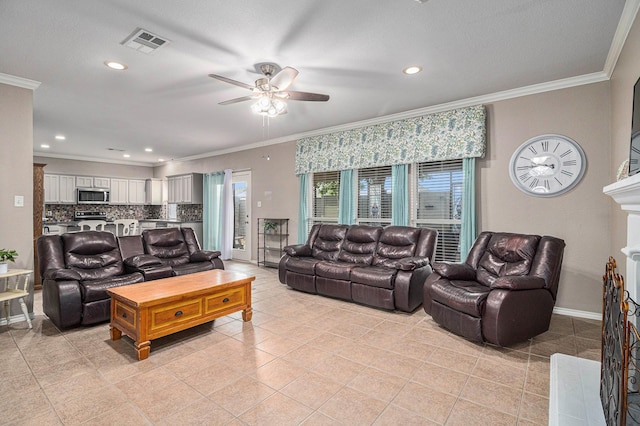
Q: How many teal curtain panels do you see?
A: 5